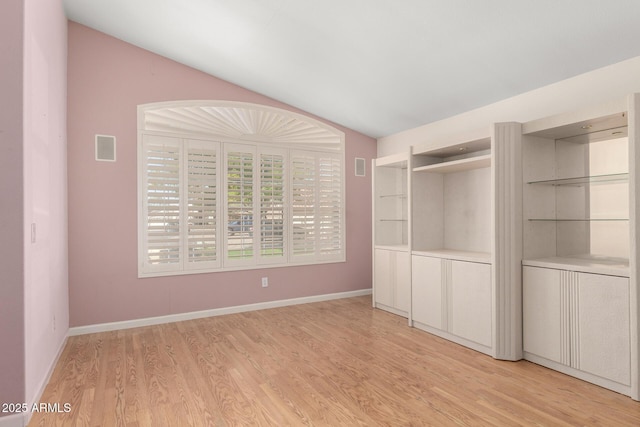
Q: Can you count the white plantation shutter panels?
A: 6